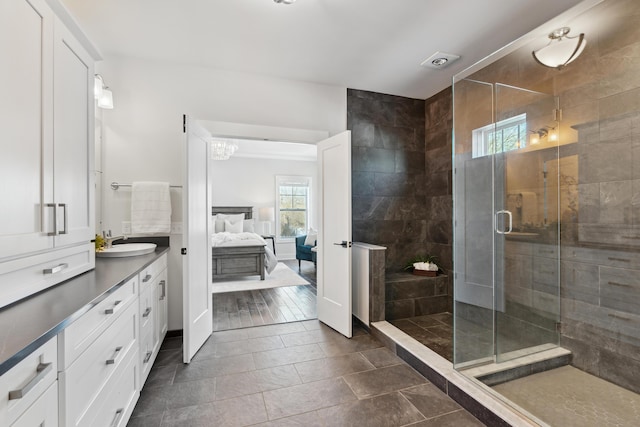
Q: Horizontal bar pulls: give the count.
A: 8